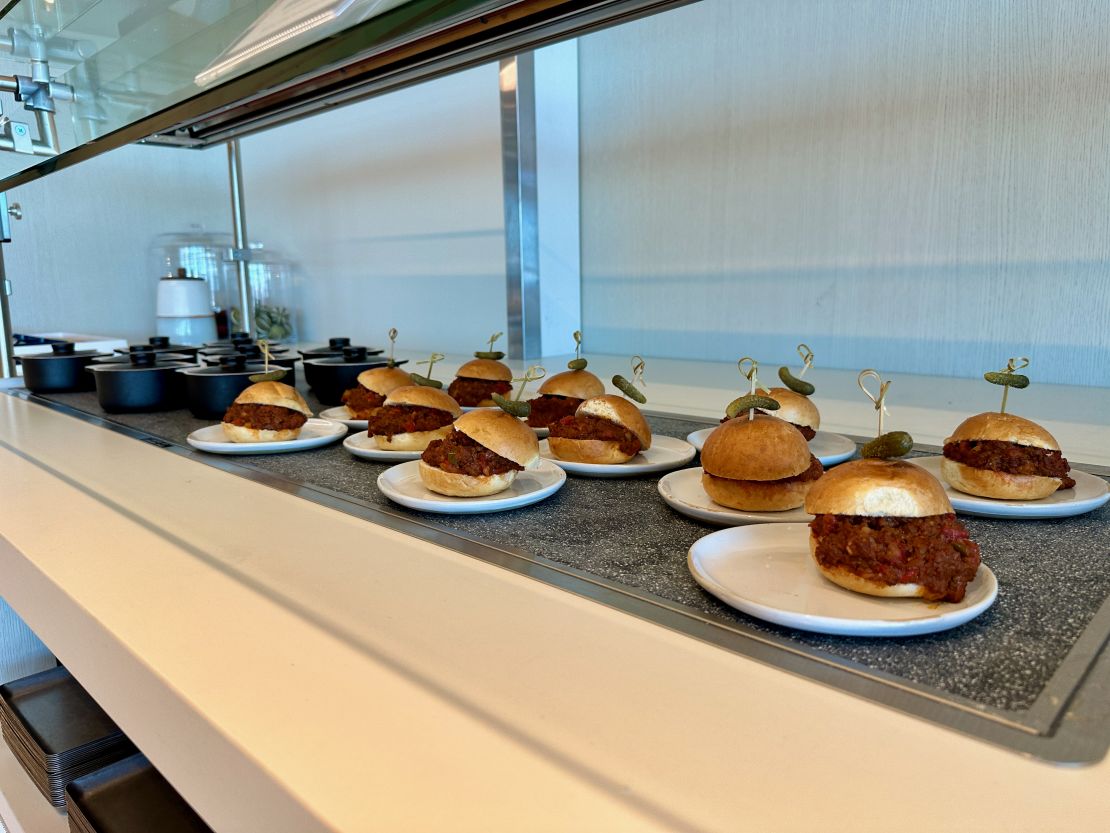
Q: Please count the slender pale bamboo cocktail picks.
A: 11